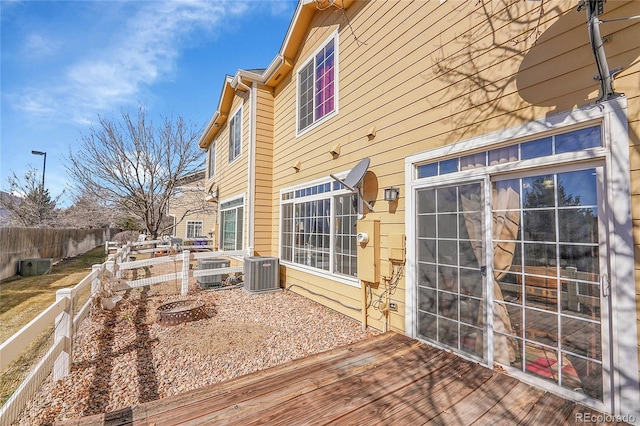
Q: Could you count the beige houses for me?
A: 2